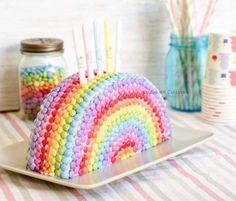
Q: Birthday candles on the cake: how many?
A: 5